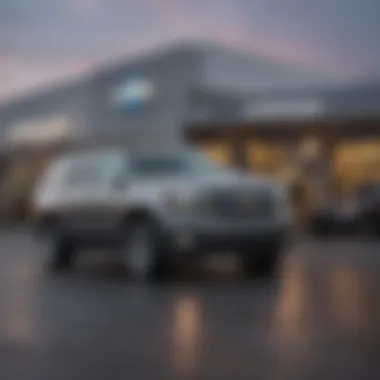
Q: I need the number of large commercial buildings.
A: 1